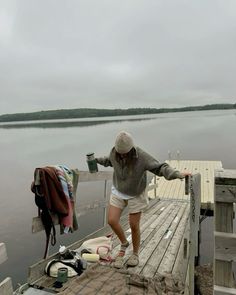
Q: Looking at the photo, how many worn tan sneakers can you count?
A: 2